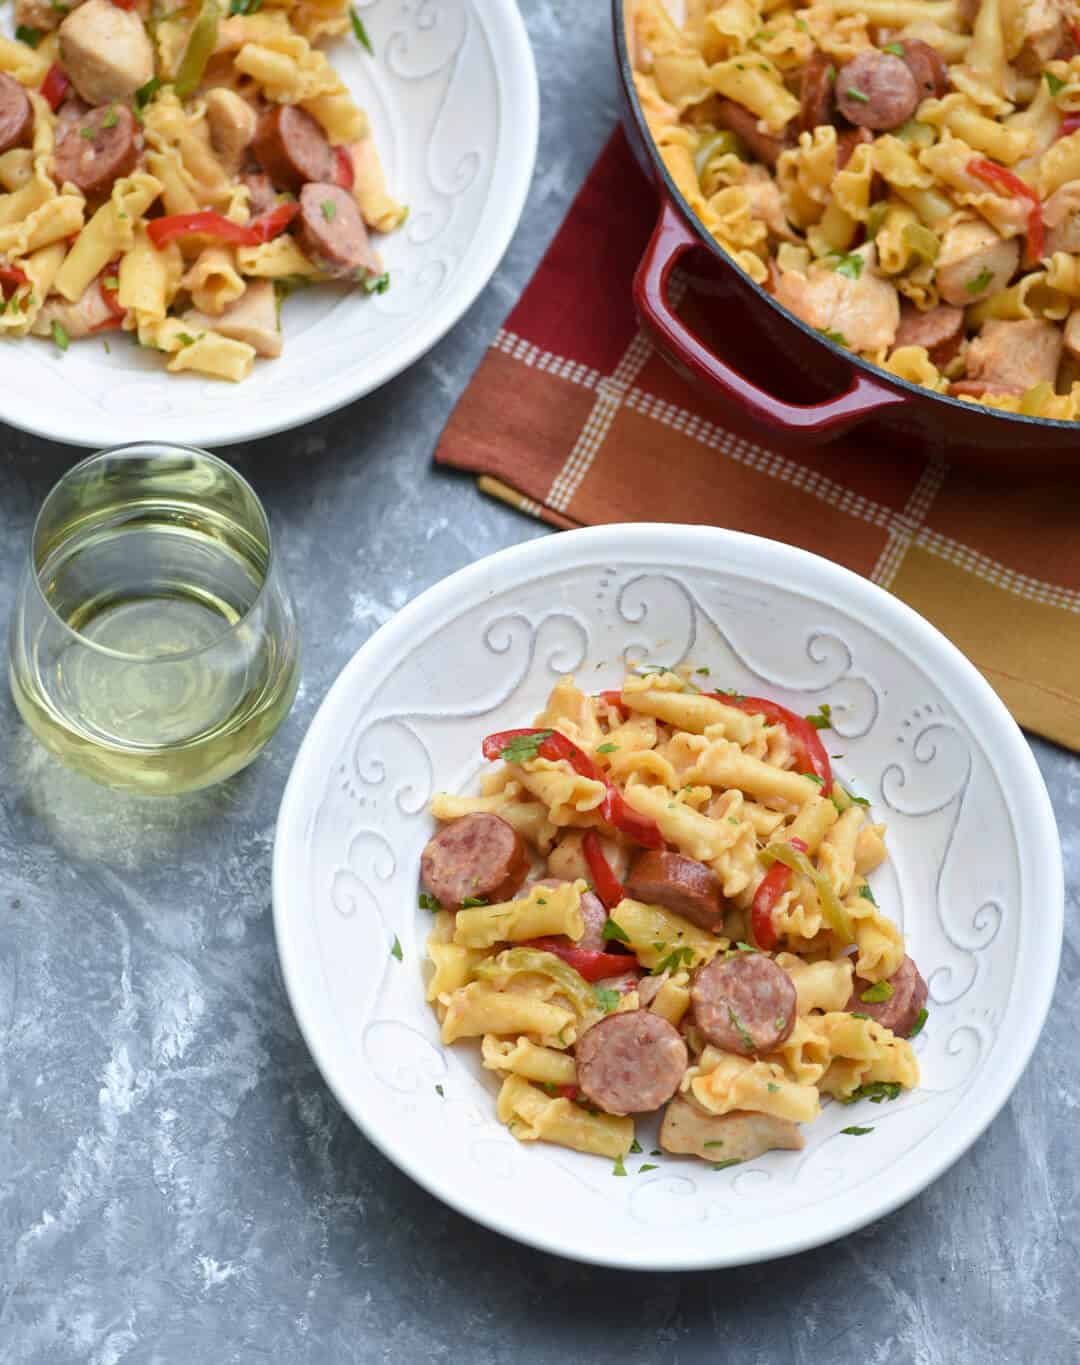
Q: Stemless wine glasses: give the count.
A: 1